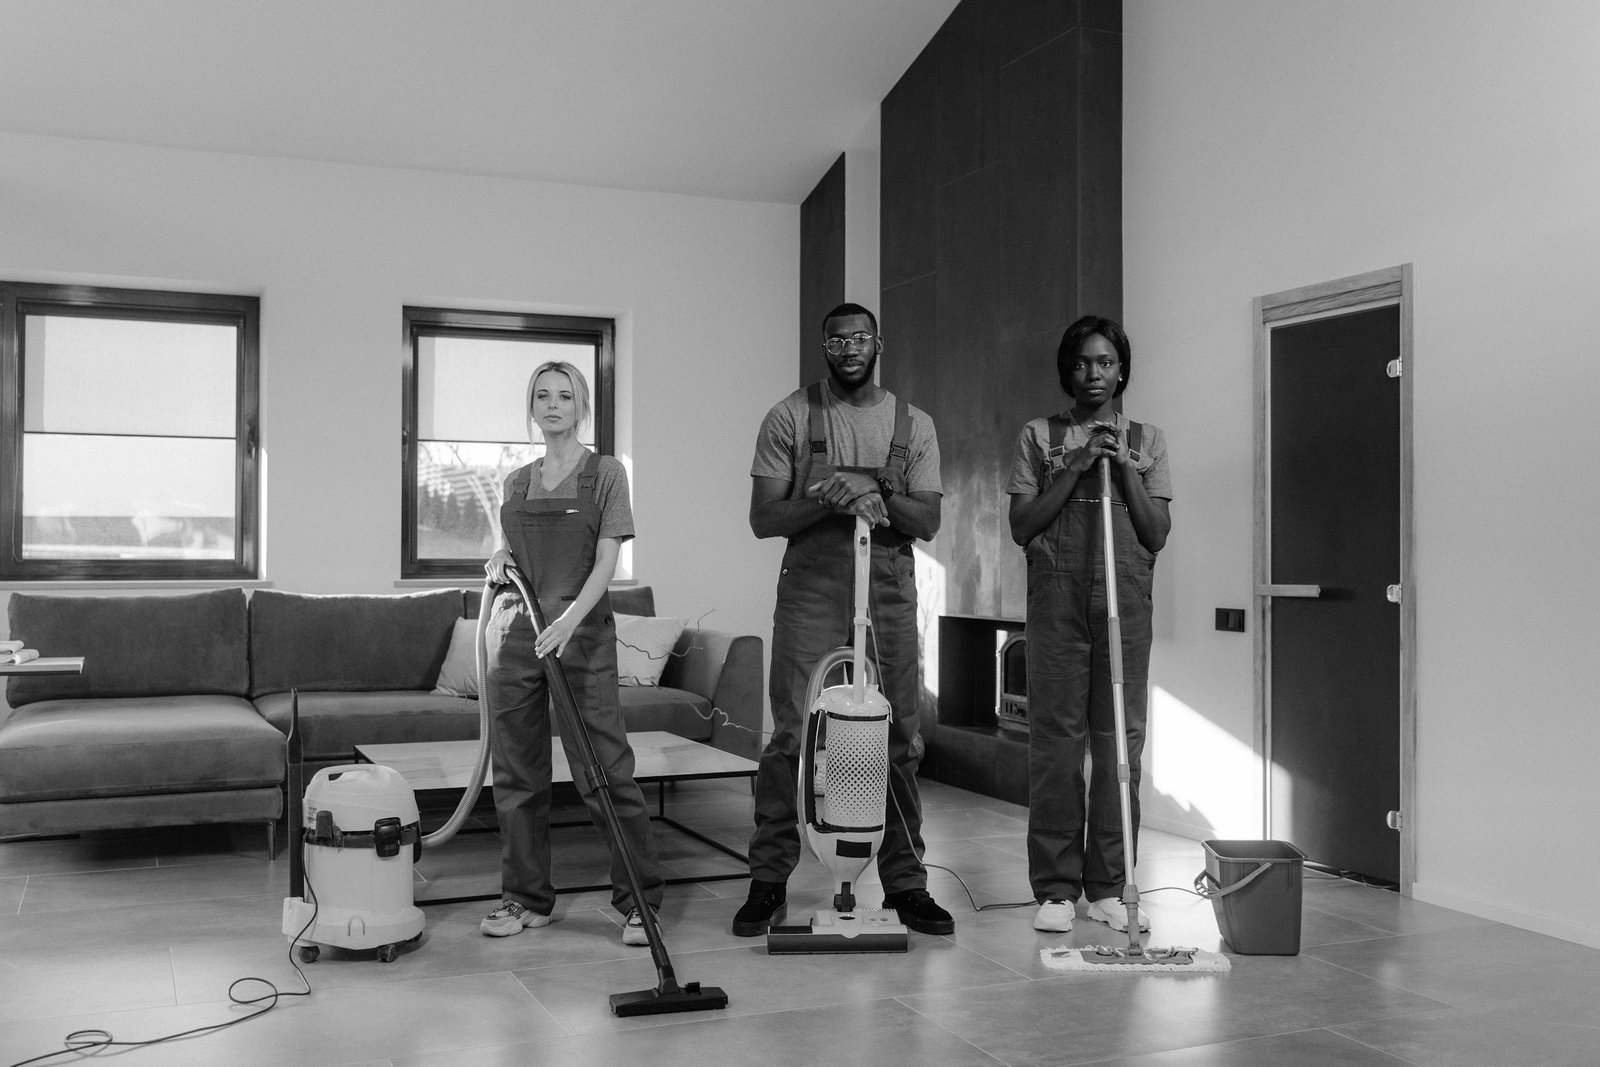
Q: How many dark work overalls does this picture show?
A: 3